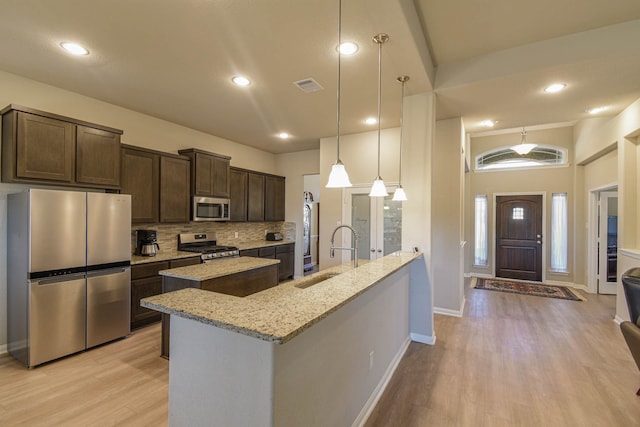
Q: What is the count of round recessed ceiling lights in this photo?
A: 8